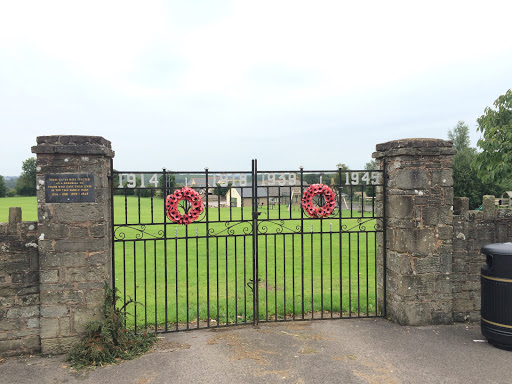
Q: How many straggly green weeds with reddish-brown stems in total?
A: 1